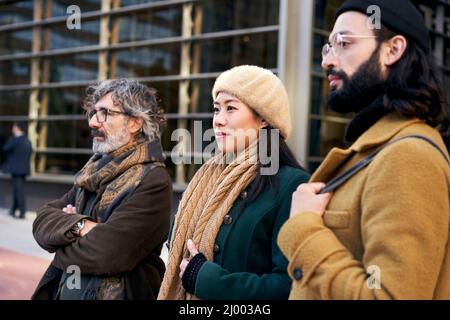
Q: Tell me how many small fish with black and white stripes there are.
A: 0